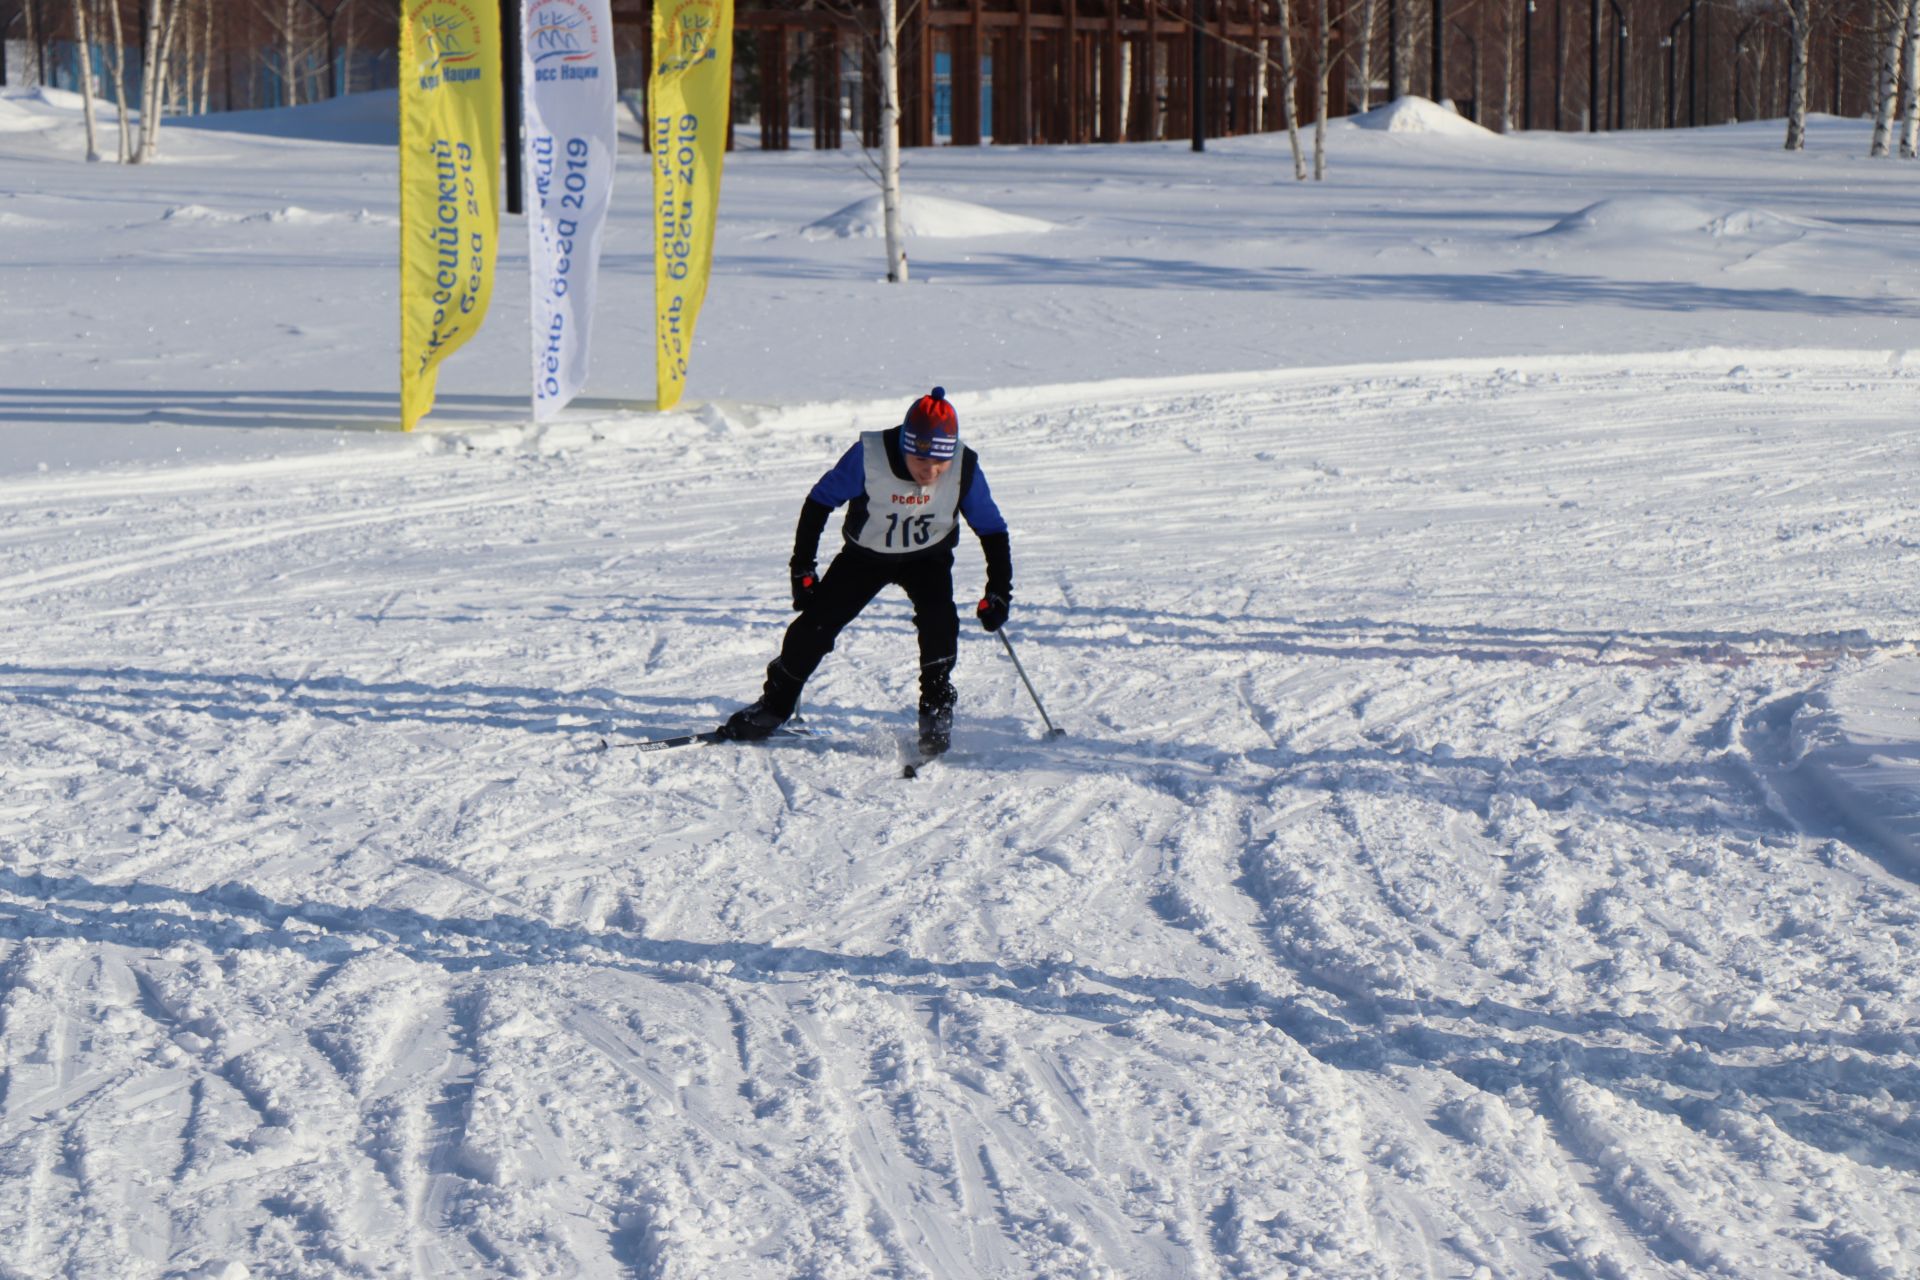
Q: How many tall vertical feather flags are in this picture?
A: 3